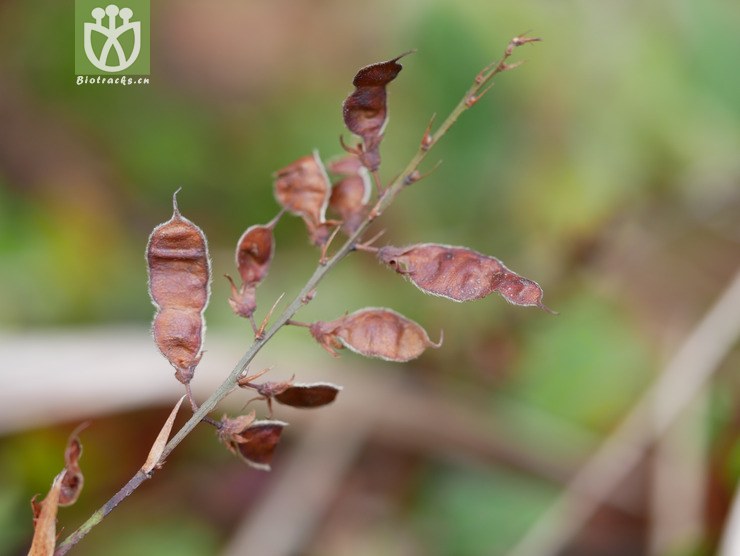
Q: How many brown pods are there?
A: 10